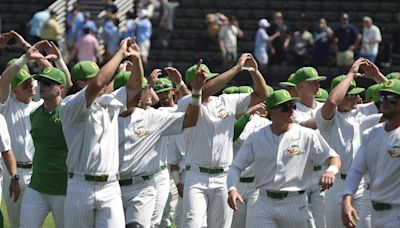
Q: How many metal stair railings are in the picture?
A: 2